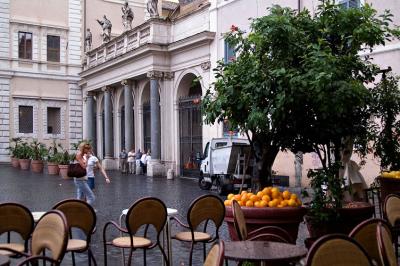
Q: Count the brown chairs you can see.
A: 11